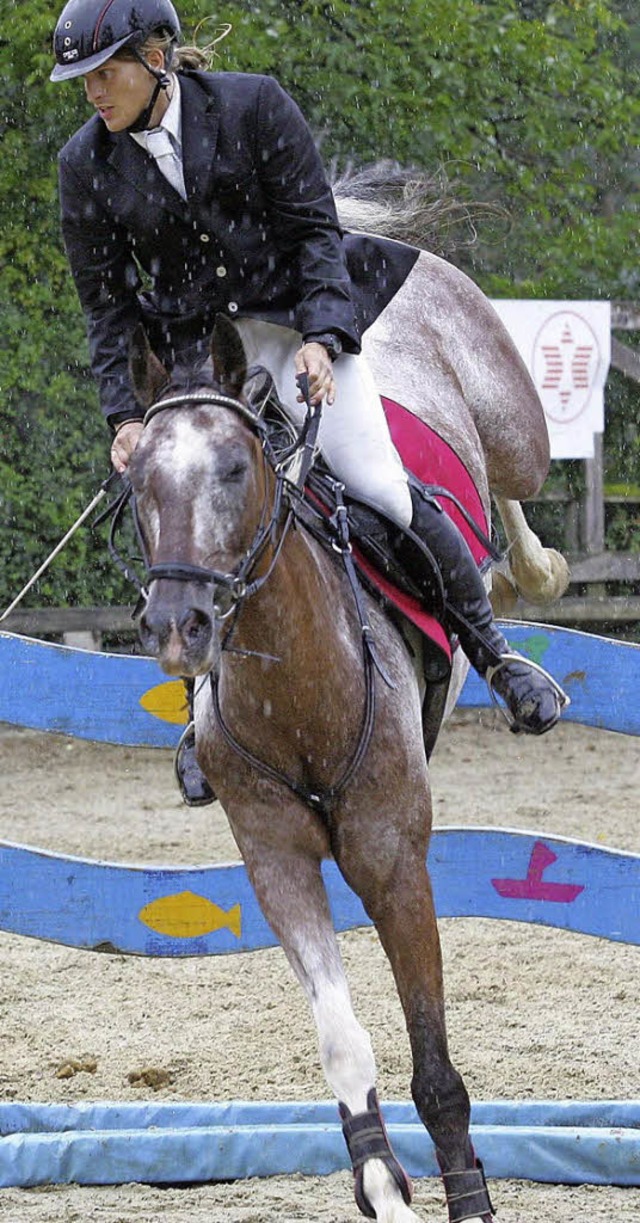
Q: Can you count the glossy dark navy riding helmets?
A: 1